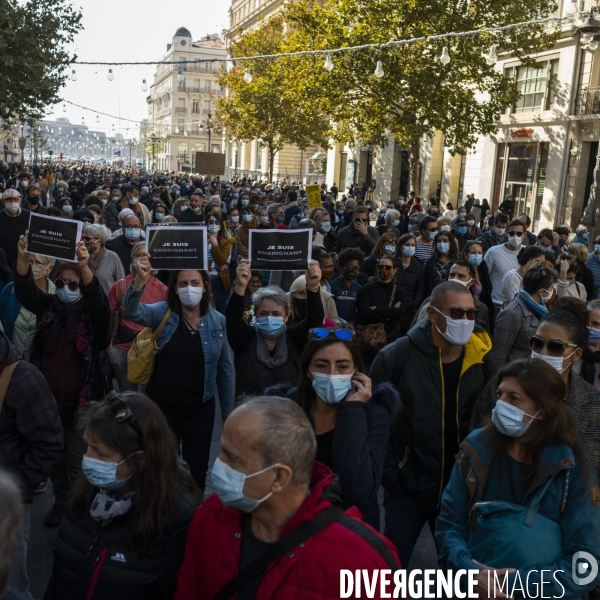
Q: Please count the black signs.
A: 3